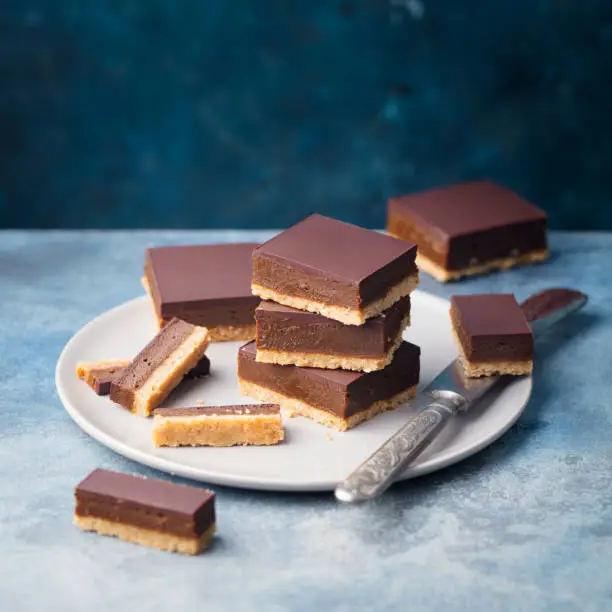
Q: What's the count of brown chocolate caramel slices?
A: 10